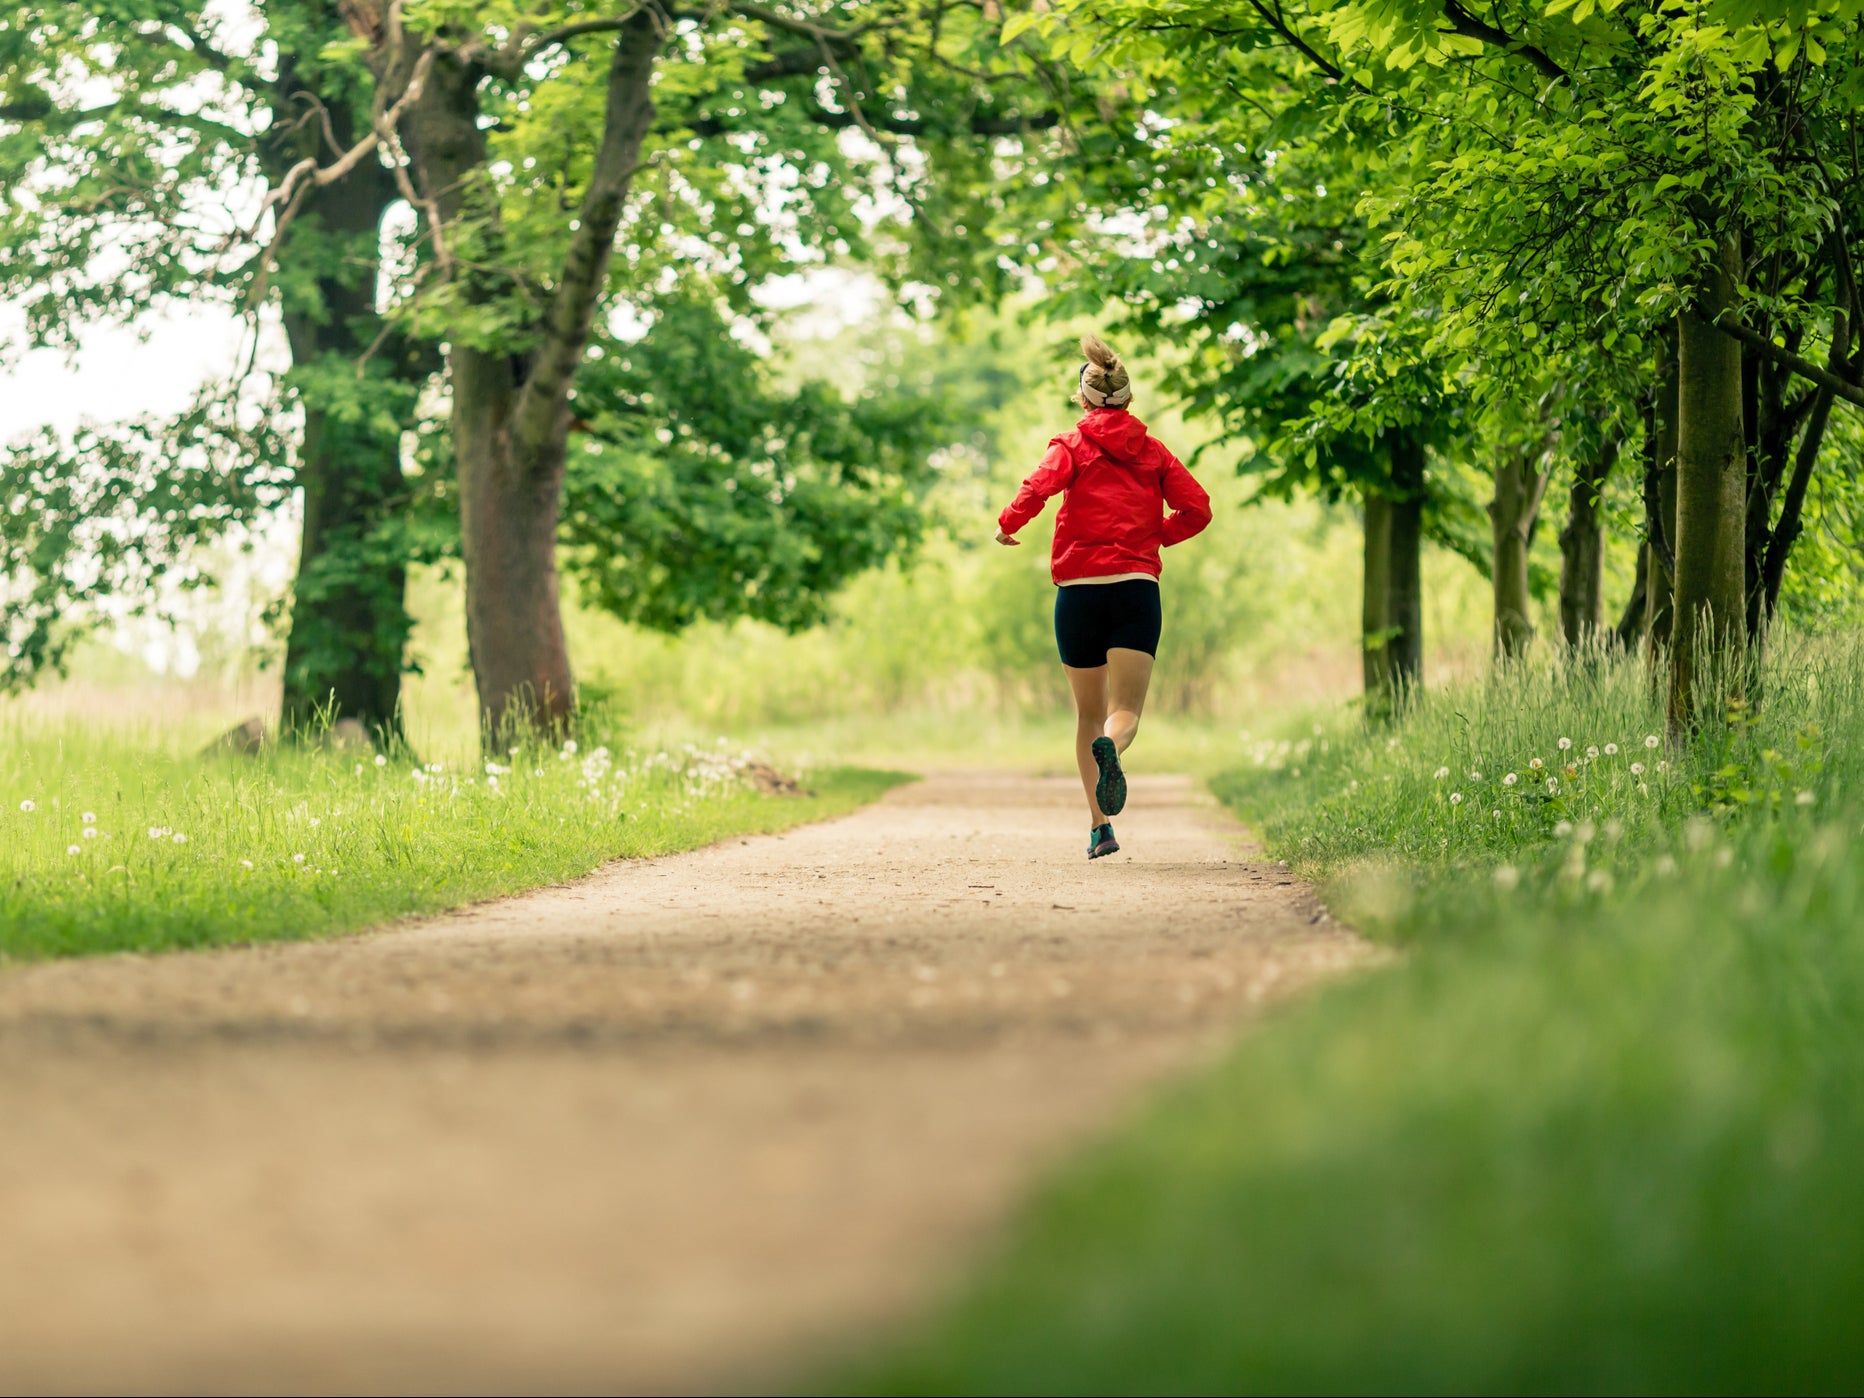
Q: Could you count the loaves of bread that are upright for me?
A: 0